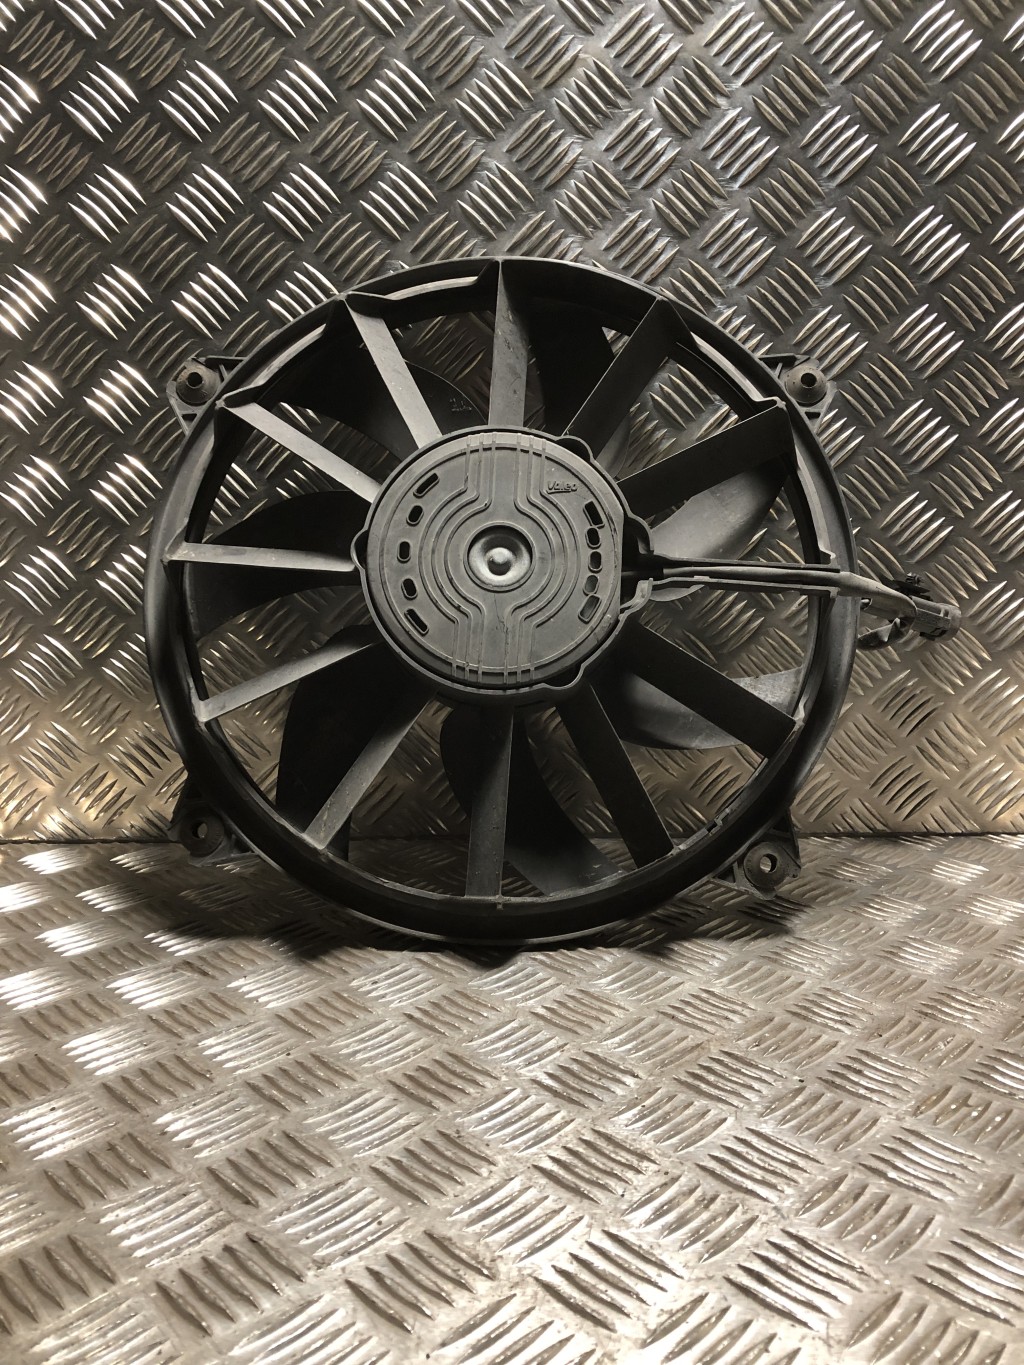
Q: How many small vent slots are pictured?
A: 10